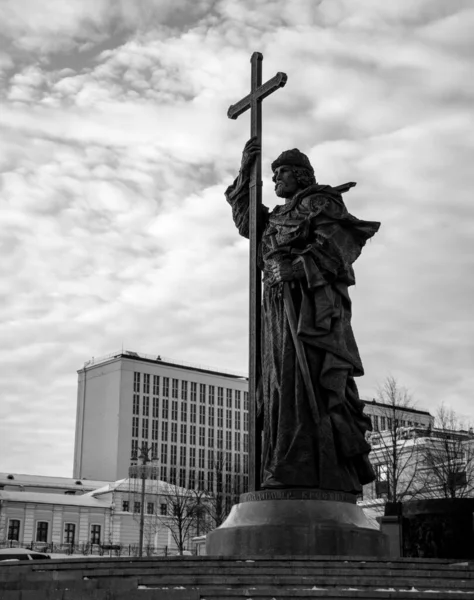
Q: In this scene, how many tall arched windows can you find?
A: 4